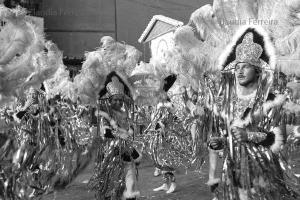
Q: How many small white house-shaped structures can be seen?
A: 1